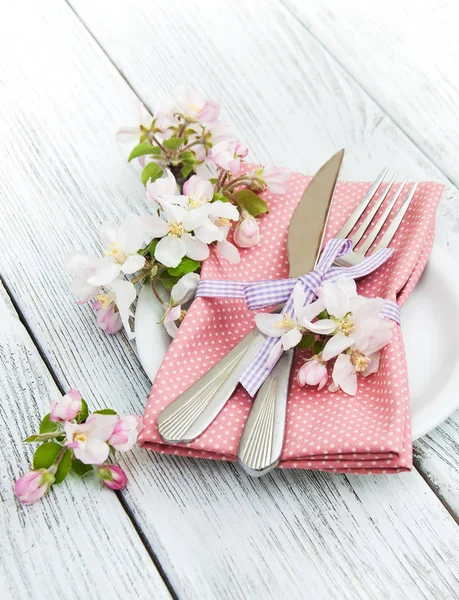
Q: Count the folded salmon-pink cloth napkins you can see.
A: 1